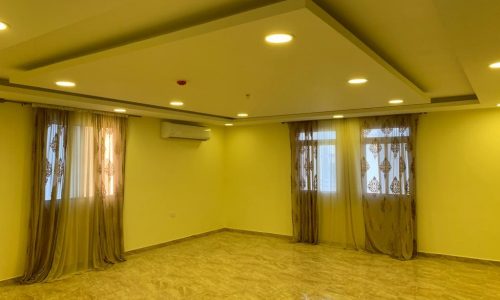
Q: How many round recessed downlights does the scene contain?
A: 12